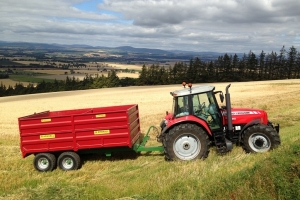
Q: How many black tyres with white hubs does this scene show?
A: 4